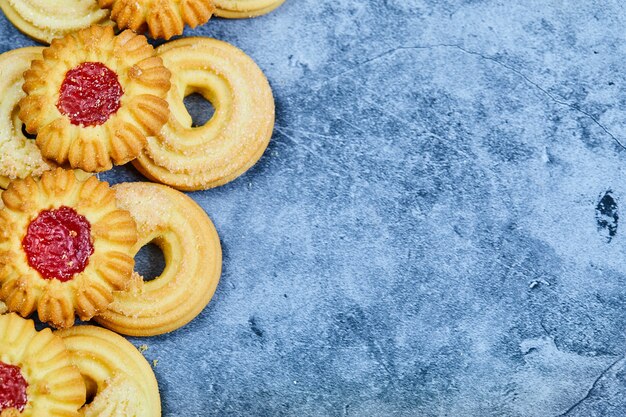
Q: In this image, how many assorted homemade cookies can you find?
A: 10